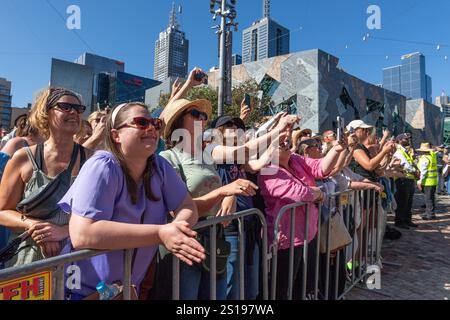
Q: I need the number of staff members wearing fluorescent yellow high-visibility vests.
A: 2